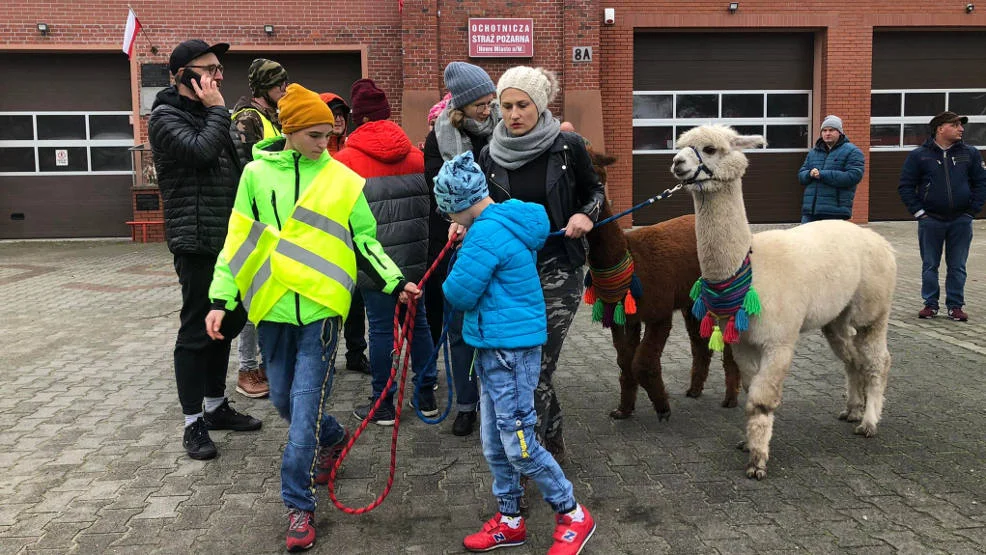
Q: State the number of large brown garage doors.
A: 4